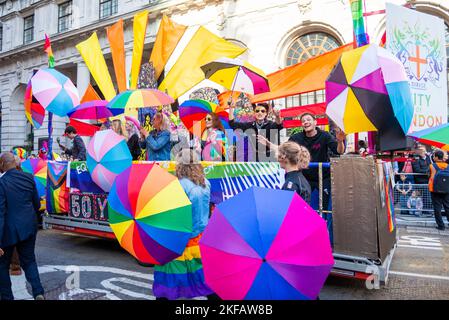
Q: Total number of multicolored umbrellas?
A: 13